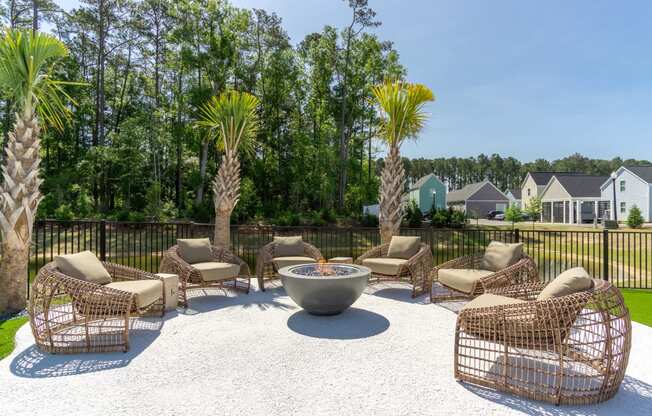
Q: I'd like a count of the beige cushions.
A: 12